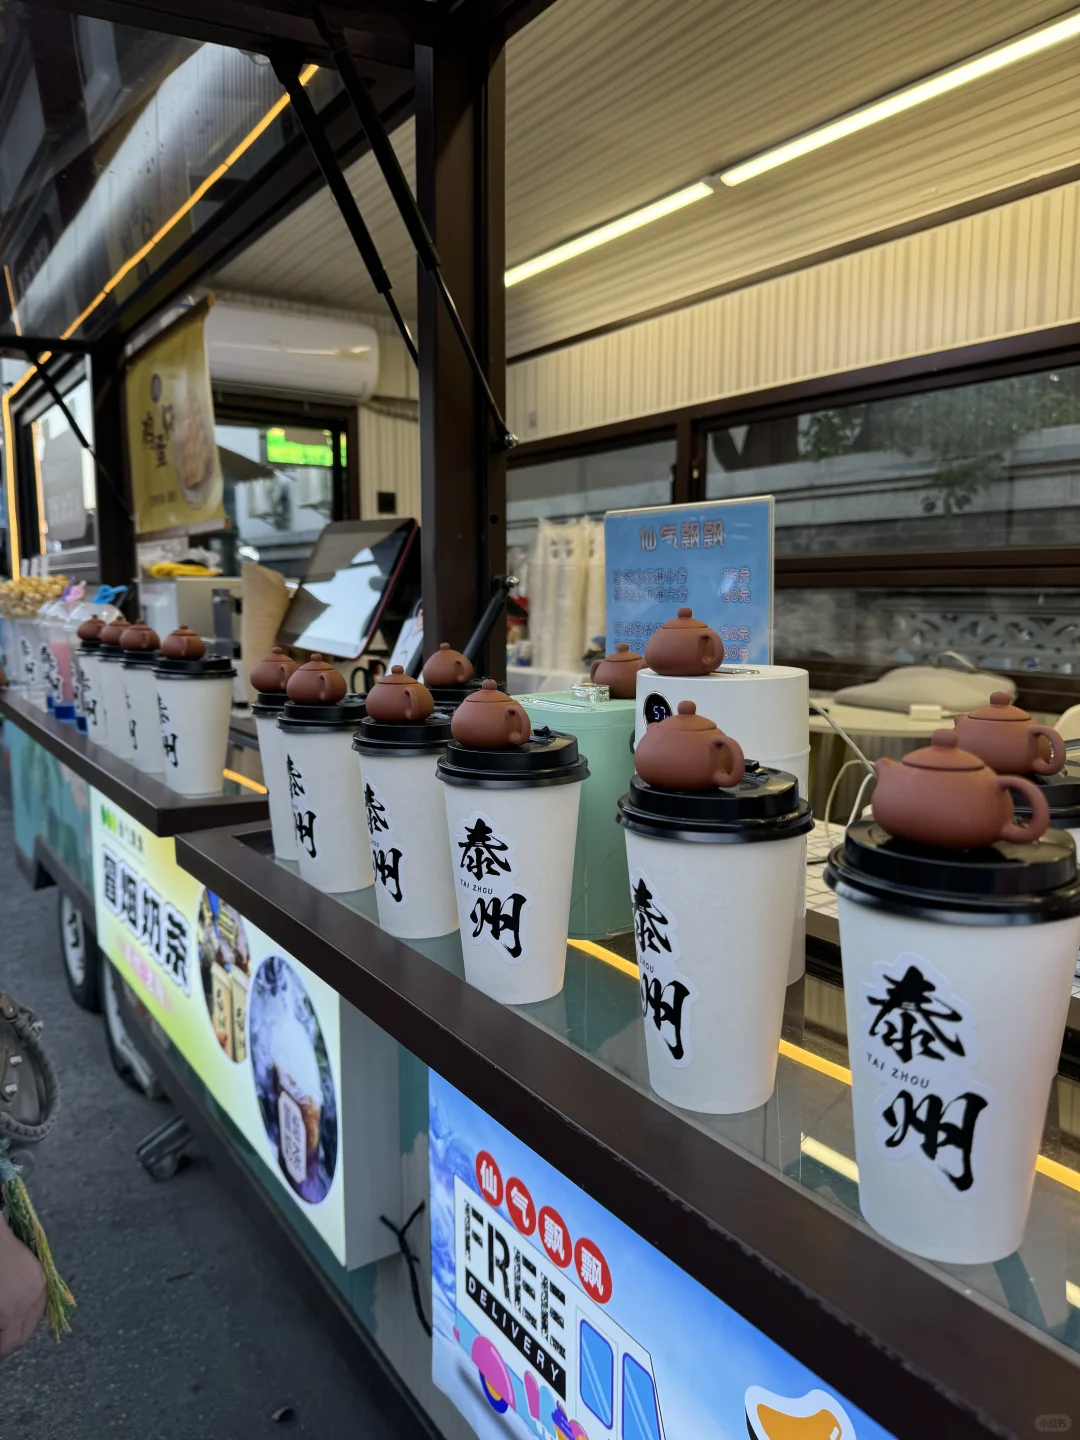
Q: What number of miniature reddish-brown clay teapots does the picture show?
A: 14